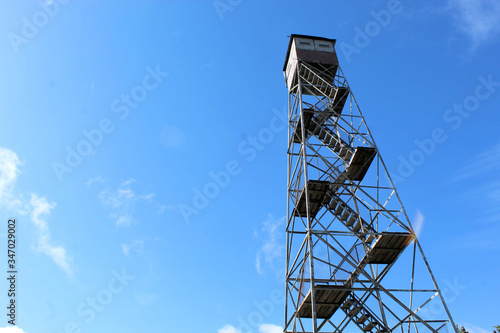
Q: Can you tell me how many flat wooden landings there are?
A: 6